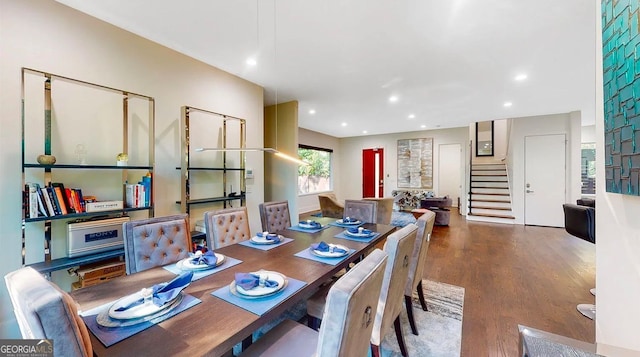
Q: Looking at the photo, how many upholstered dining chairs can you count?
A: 8